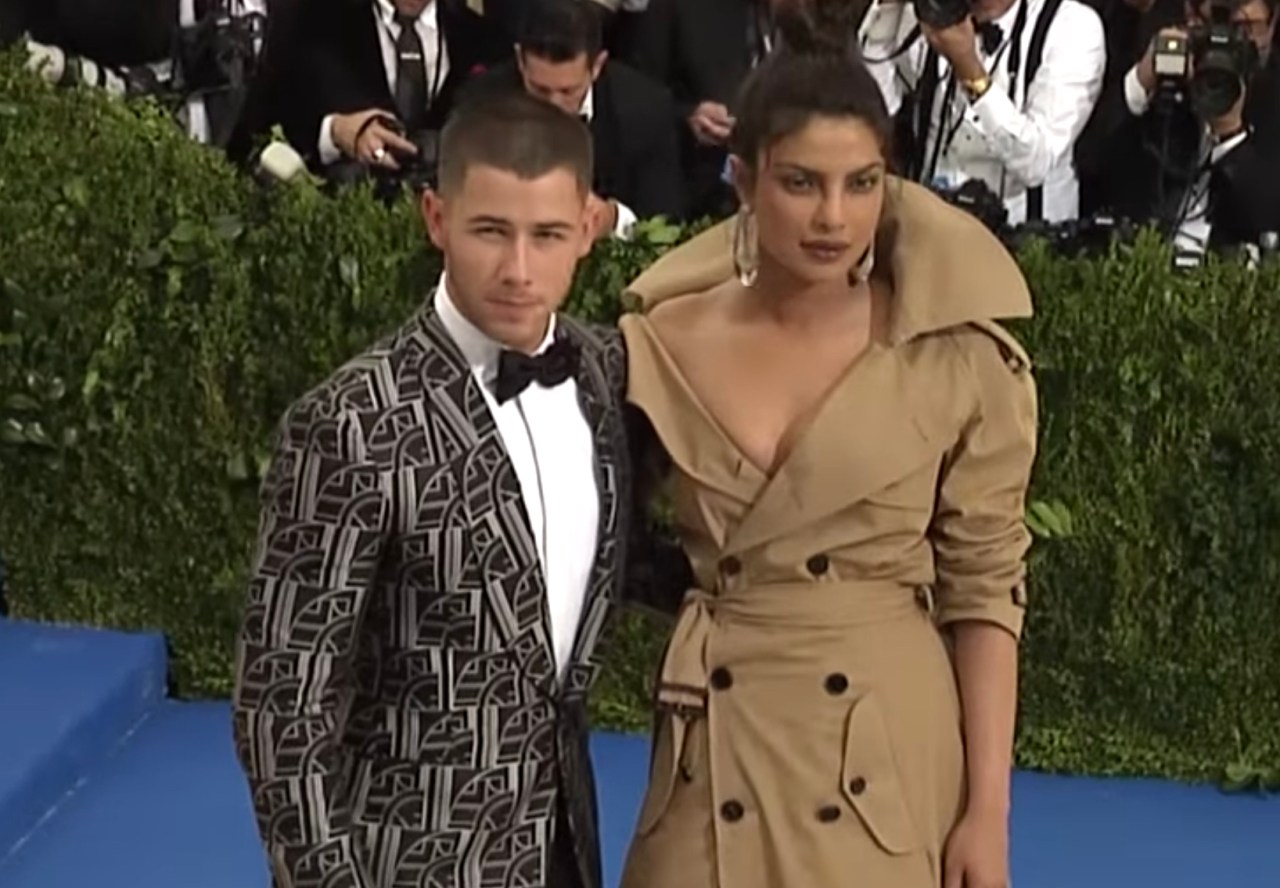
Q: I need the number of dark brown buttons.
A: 7